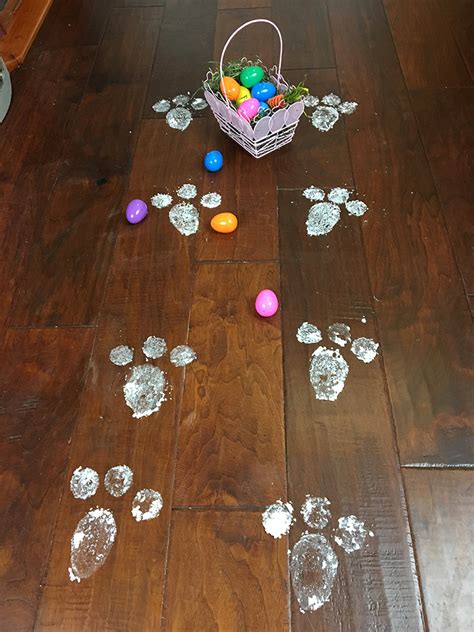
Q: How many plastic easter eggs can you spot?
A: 10